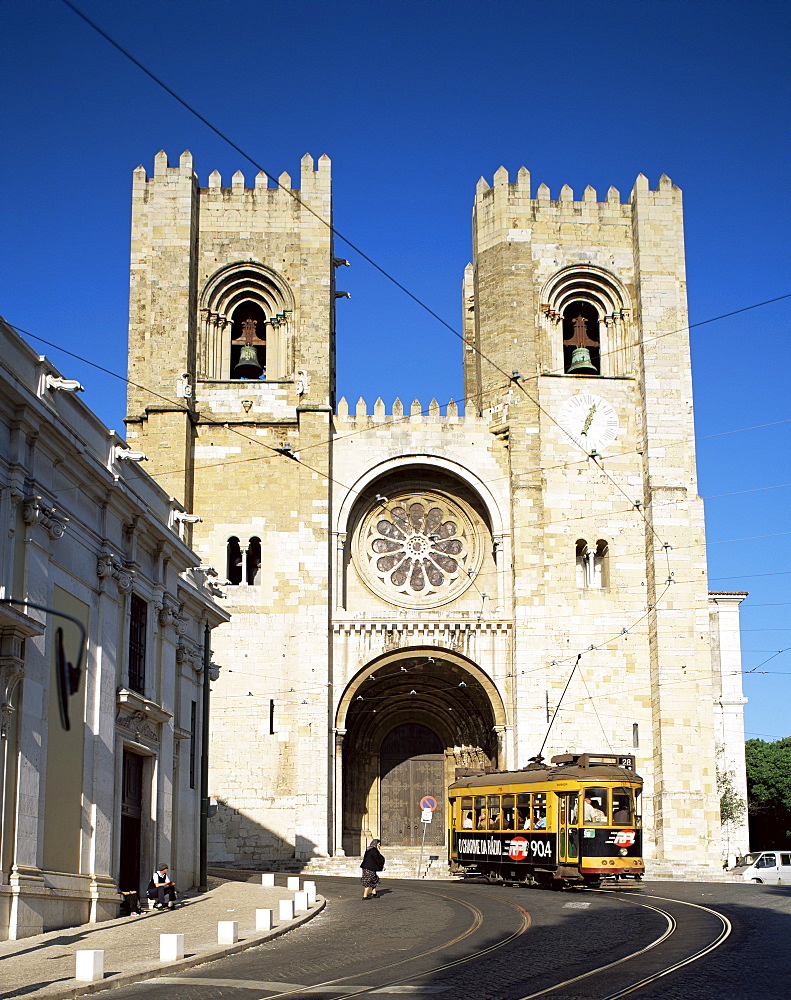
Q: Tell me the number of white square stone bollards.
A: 10